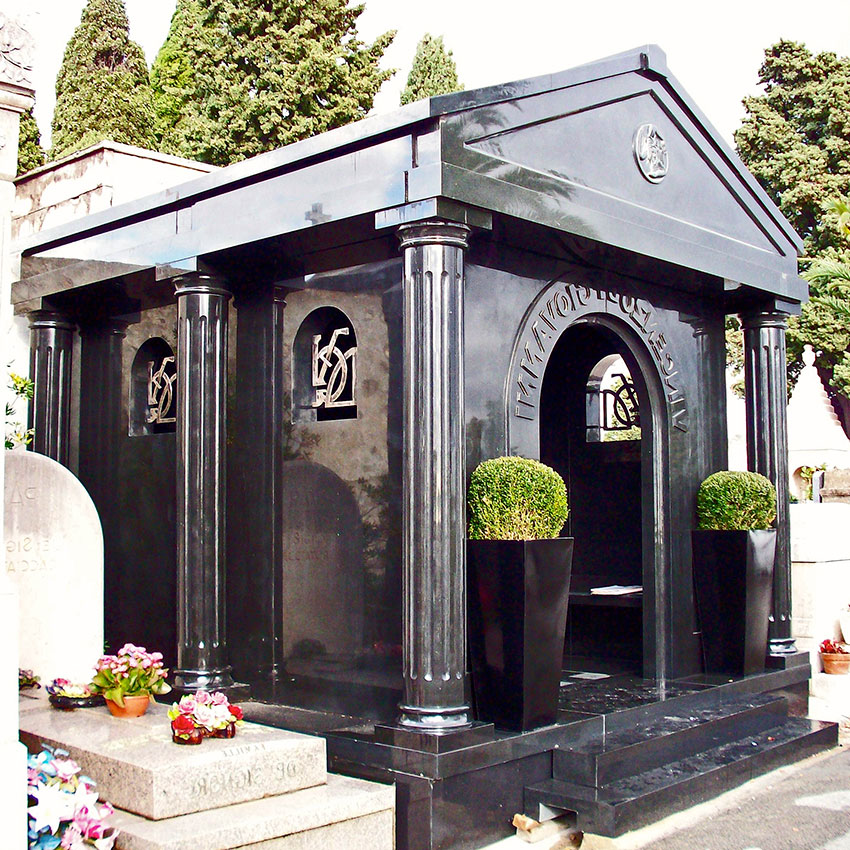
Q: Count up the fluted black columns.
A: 4